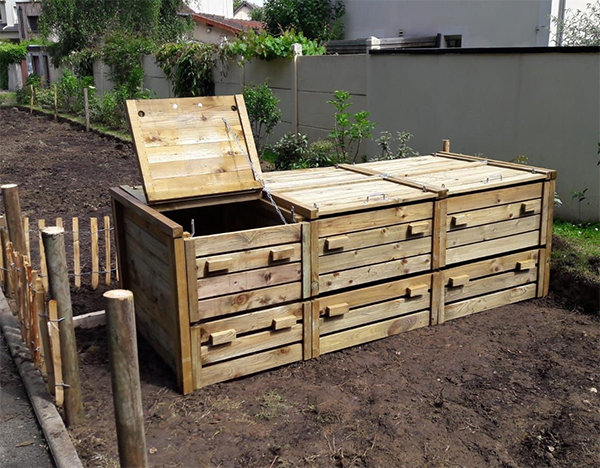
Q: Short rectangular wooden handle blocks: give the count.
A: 12